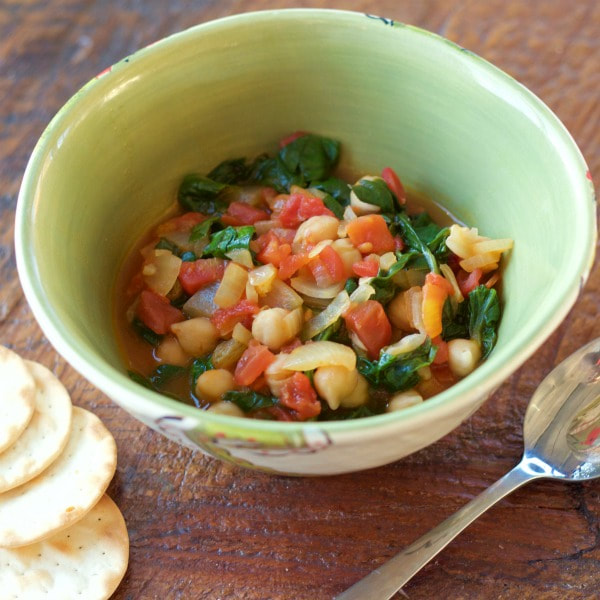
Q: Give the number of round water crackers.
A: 4